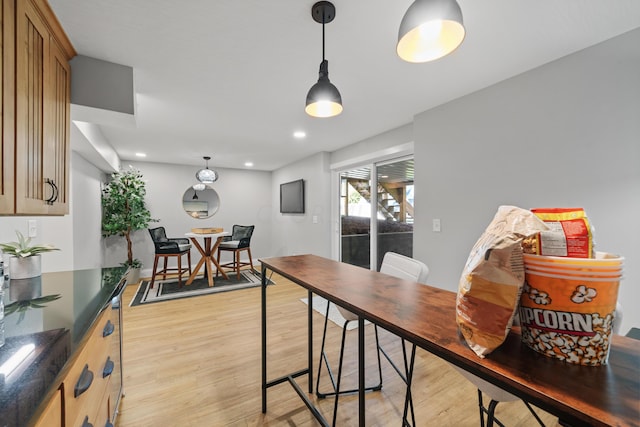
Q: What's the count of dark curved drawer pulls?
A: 5